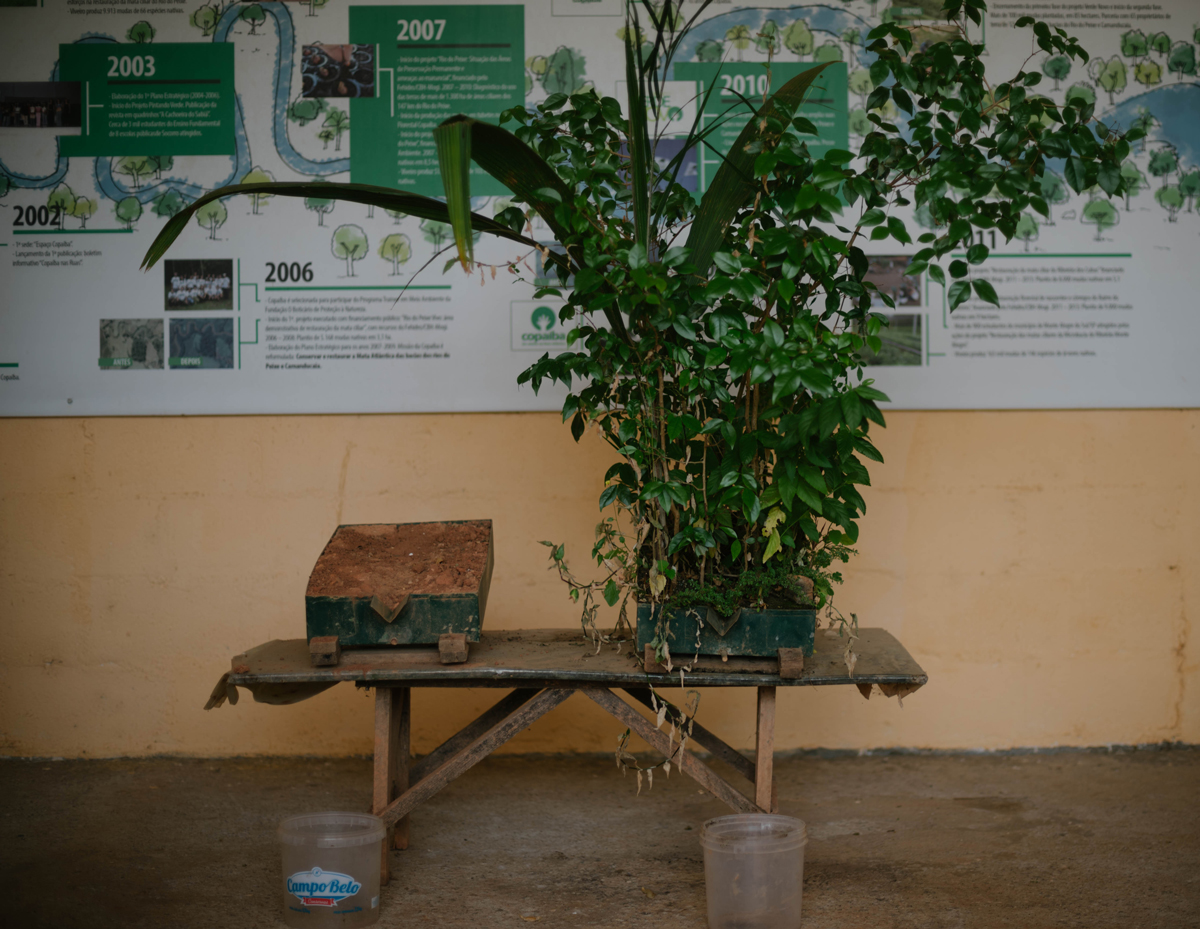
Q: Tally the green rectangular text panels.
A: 3